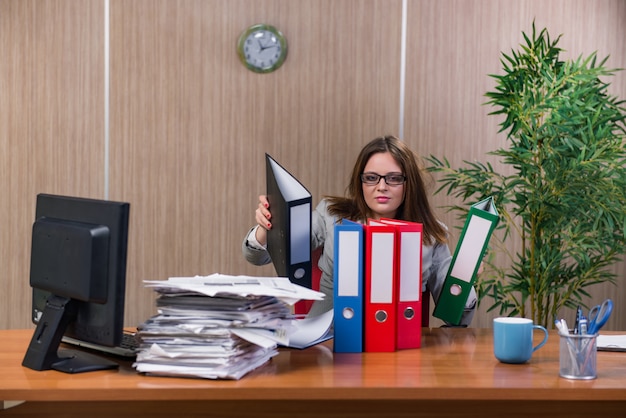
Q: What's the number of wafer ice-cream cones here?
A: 0